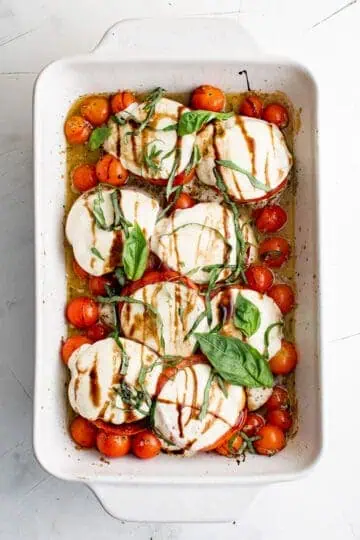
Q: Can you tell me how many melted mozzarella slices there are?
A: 8